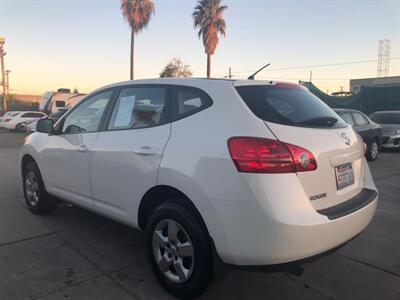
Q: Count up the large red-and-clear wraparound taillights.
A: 1